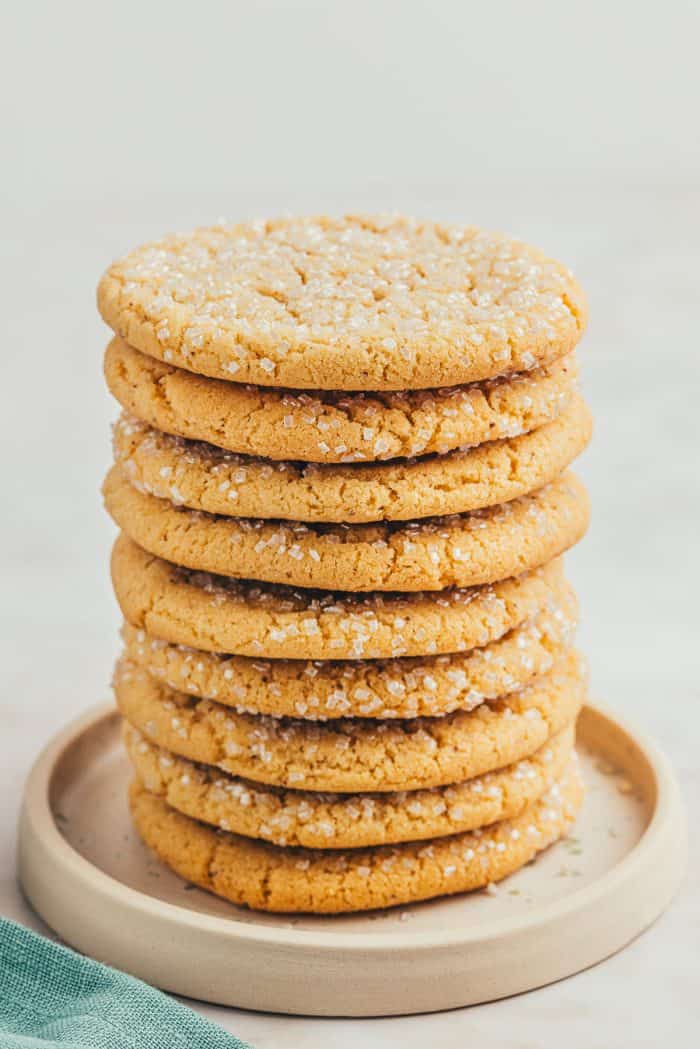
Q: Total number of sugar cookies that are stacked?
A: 9